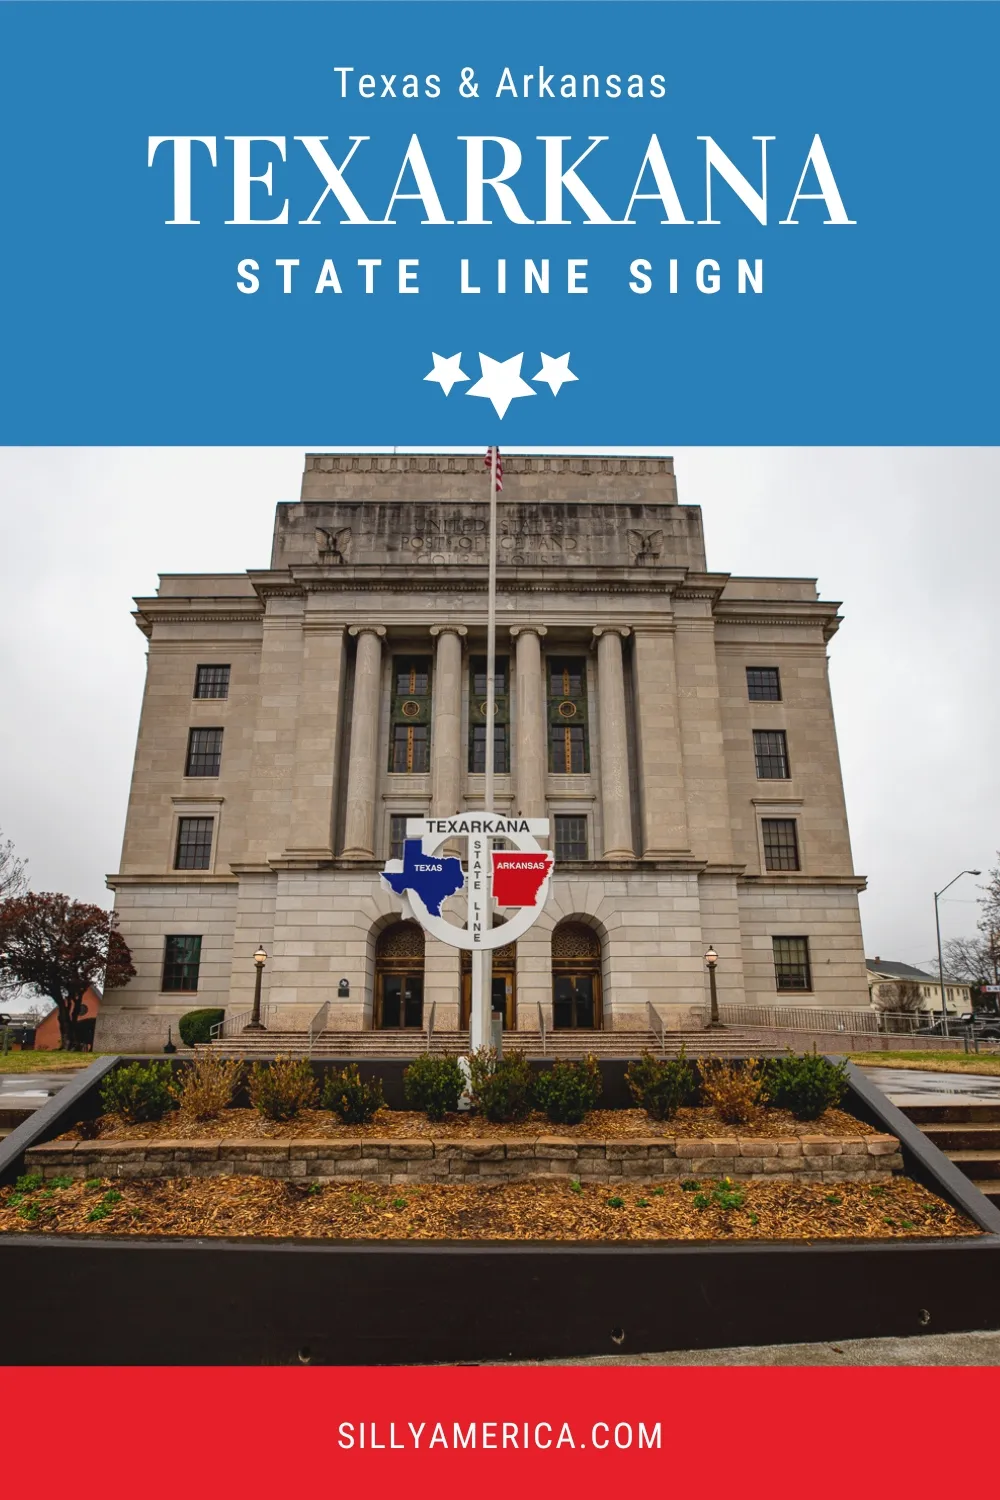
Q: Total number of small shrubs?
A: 10